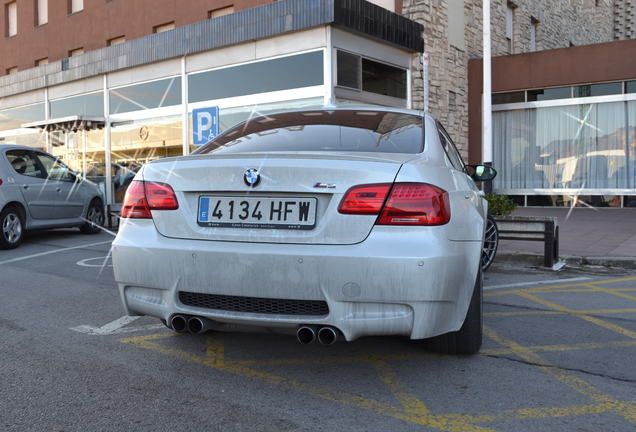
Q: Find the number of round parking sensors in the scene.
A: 3